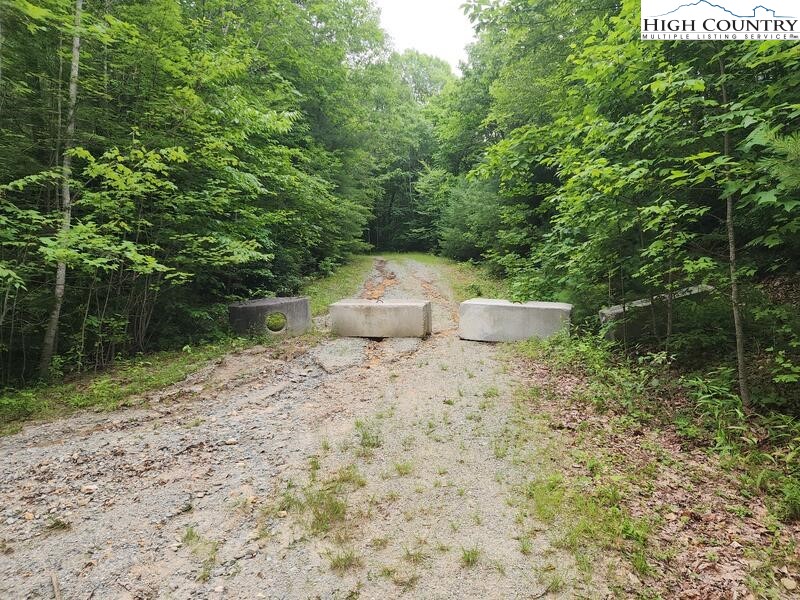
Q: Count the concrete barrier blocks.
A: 4